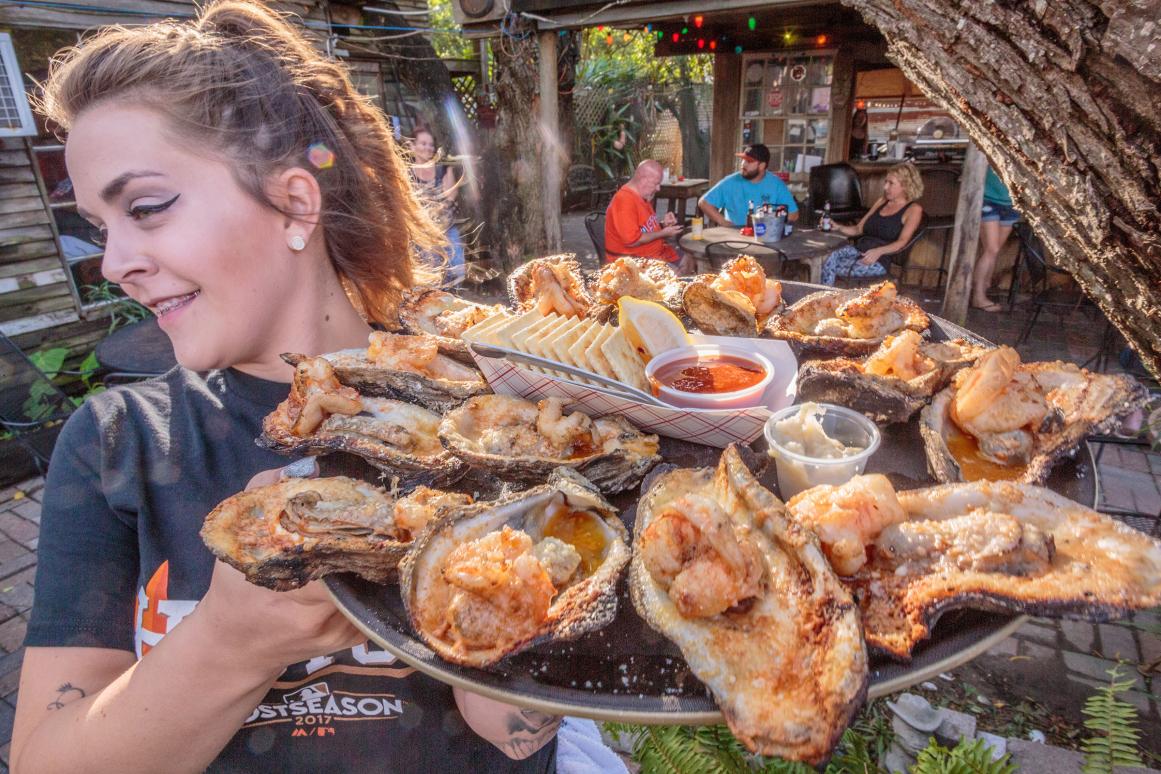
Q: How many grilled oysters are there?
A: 14